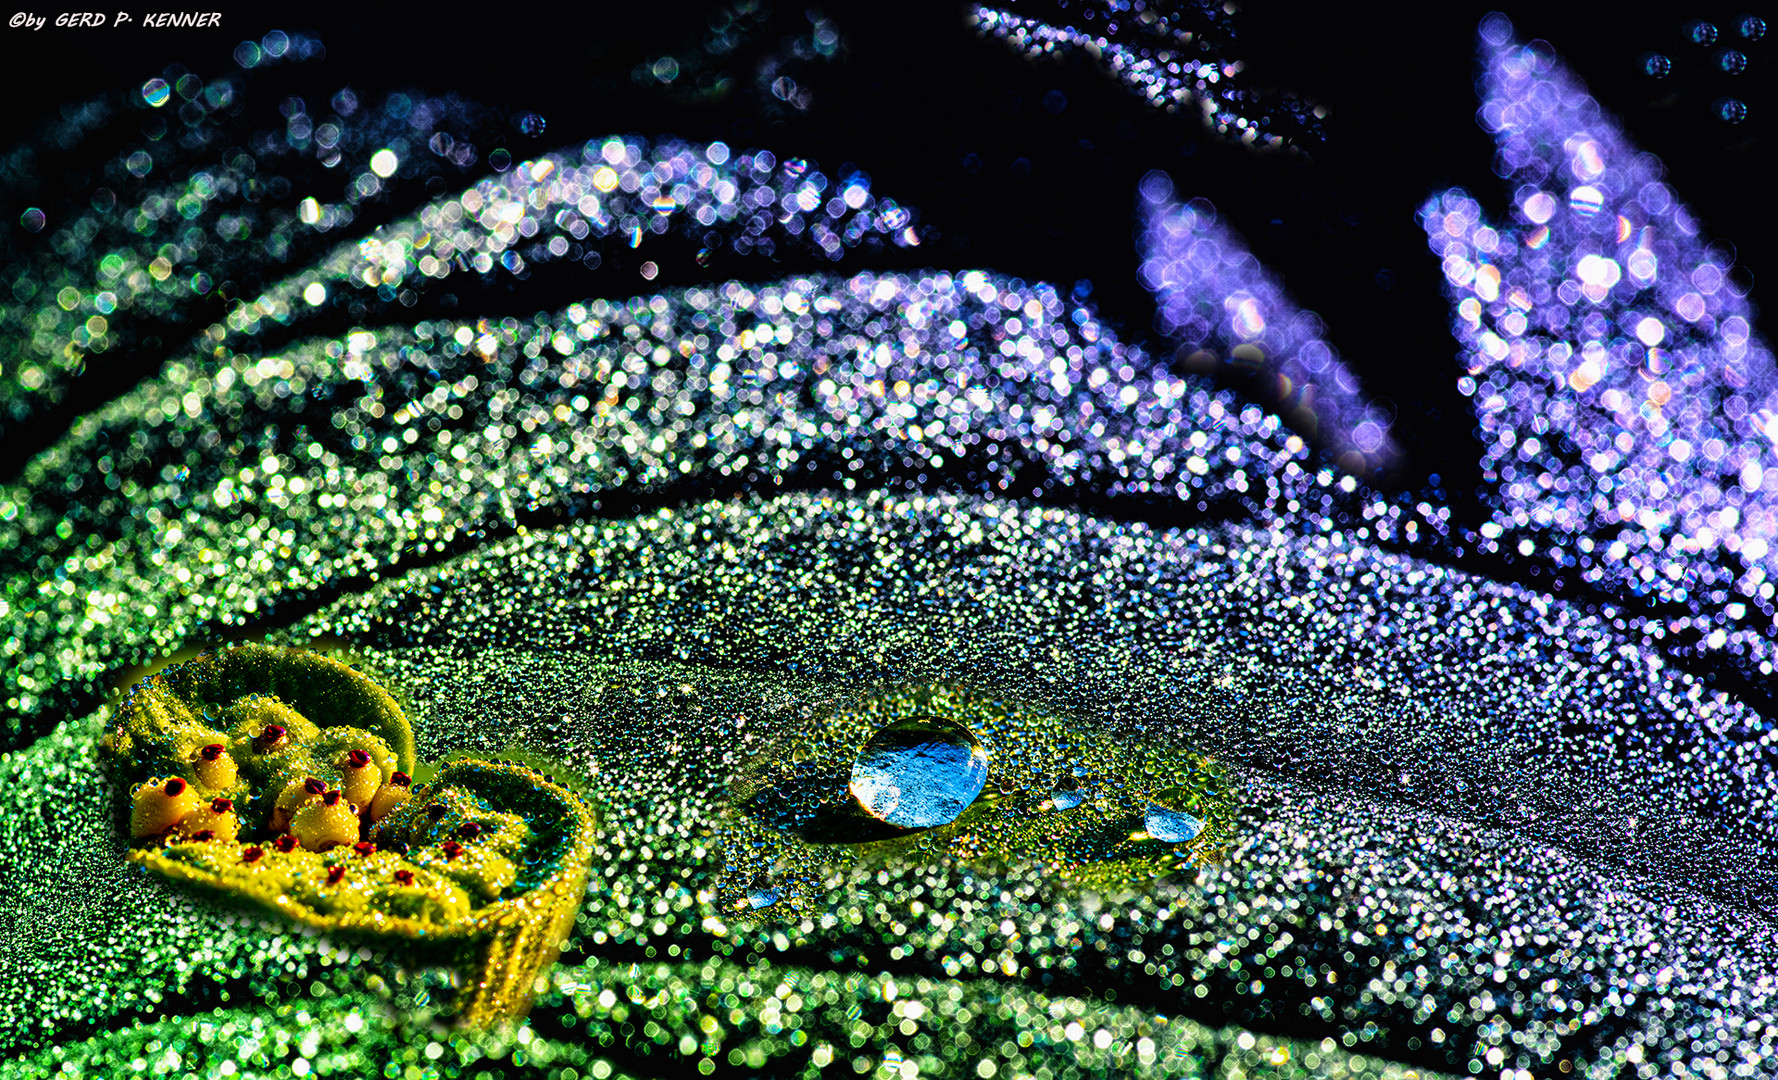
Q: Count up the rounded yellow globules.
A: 7